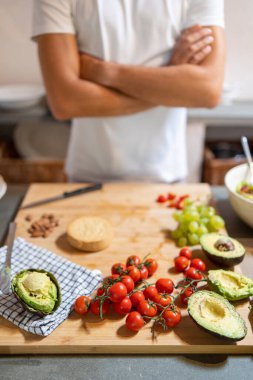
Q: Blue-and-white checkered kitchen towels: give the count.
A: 1